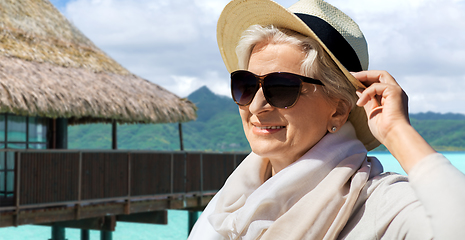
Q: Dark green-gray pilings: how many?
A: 4